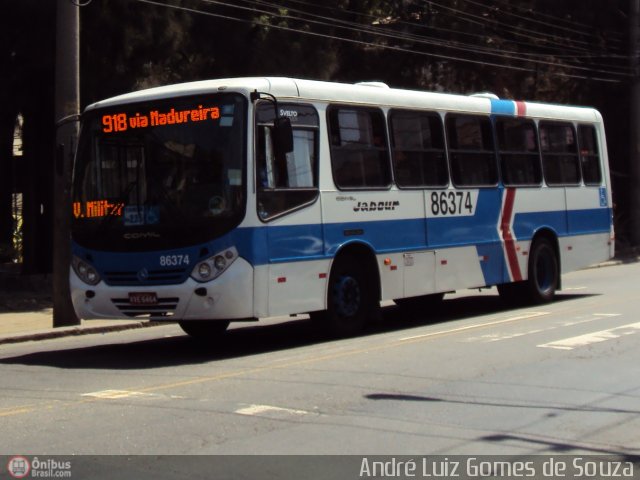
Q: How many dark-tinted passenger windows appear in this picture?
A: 6